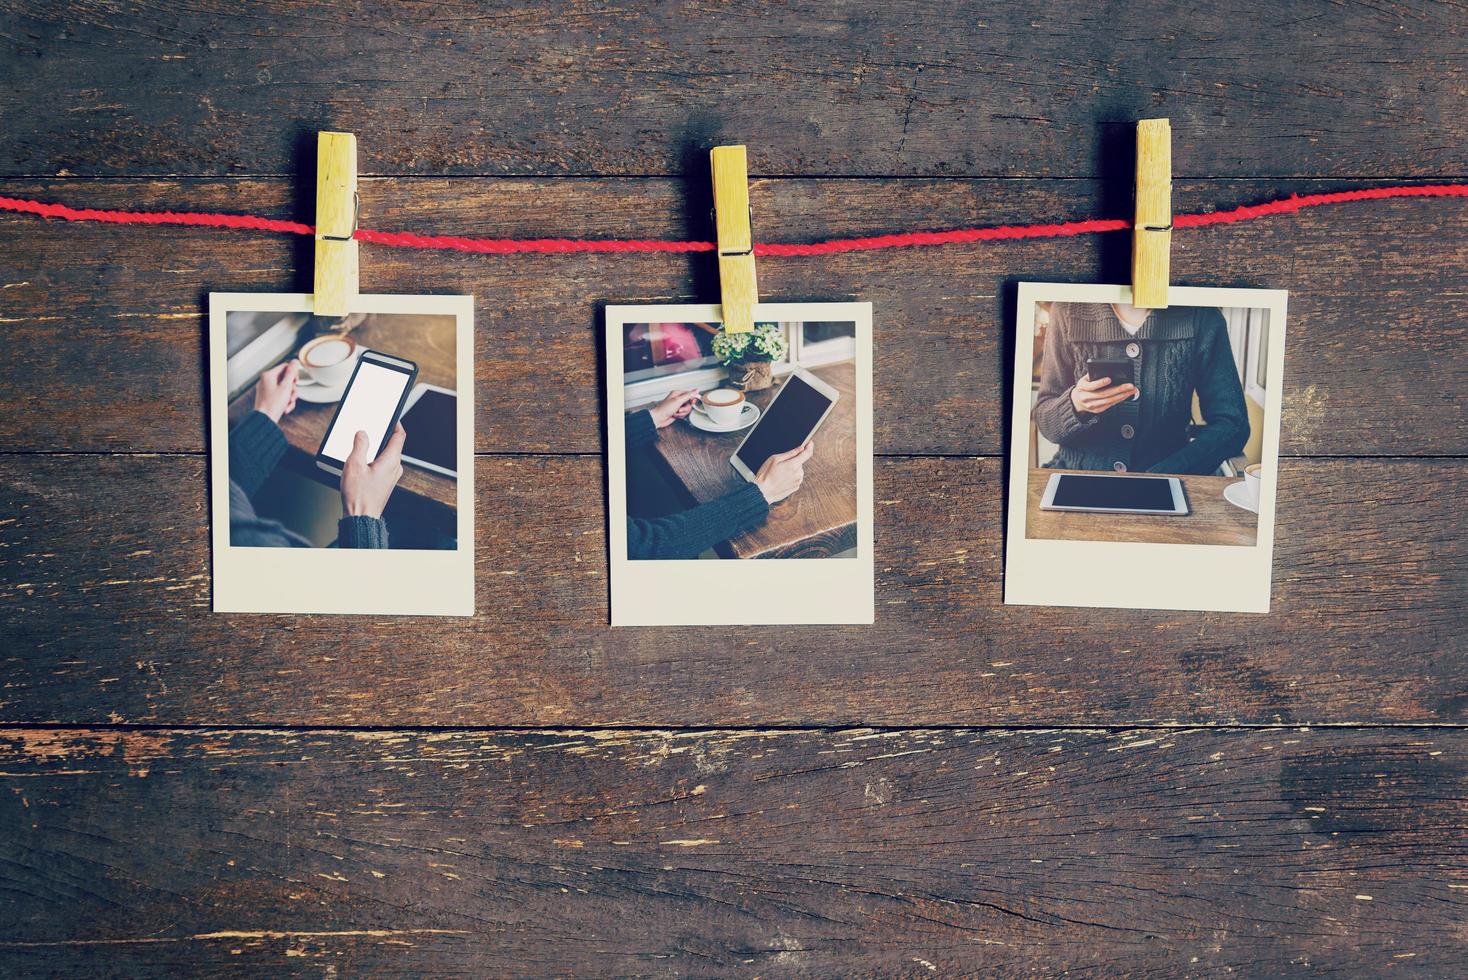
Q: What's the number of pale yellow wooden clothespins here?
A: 3